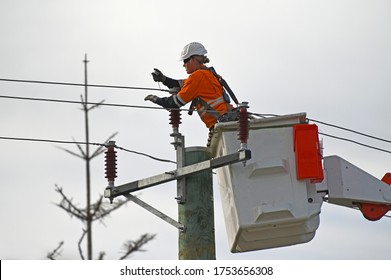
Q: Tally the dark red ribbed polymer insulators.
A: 3